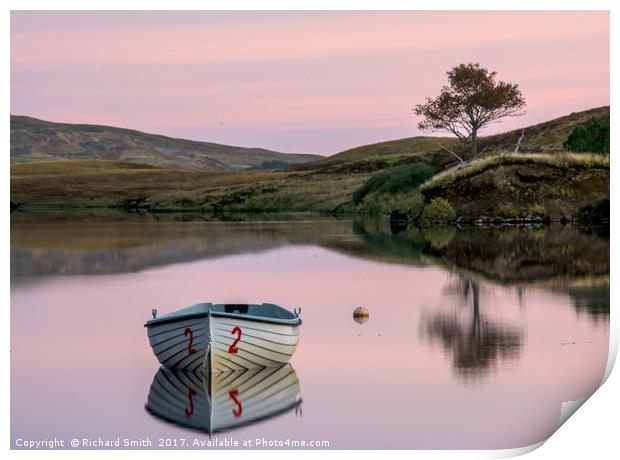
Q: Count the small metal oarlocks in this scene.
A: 2